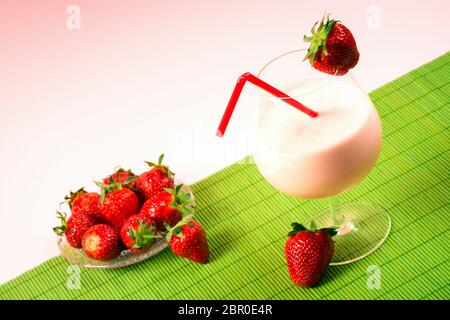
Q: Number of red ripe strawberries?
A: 11